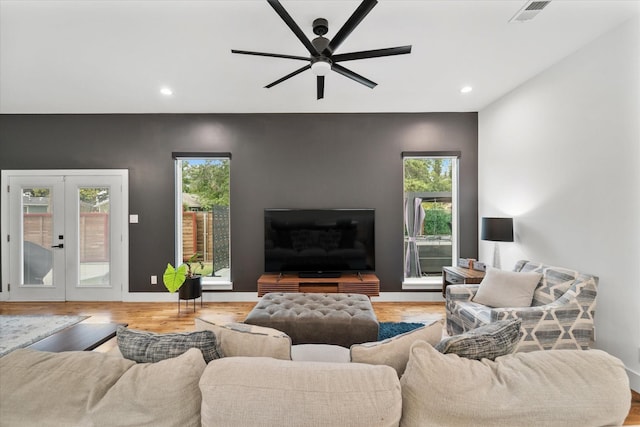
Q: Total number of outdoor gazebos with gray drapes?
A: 1